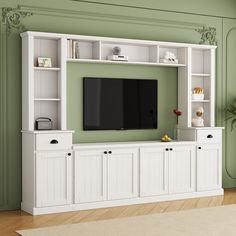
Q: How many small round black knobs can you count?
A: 6